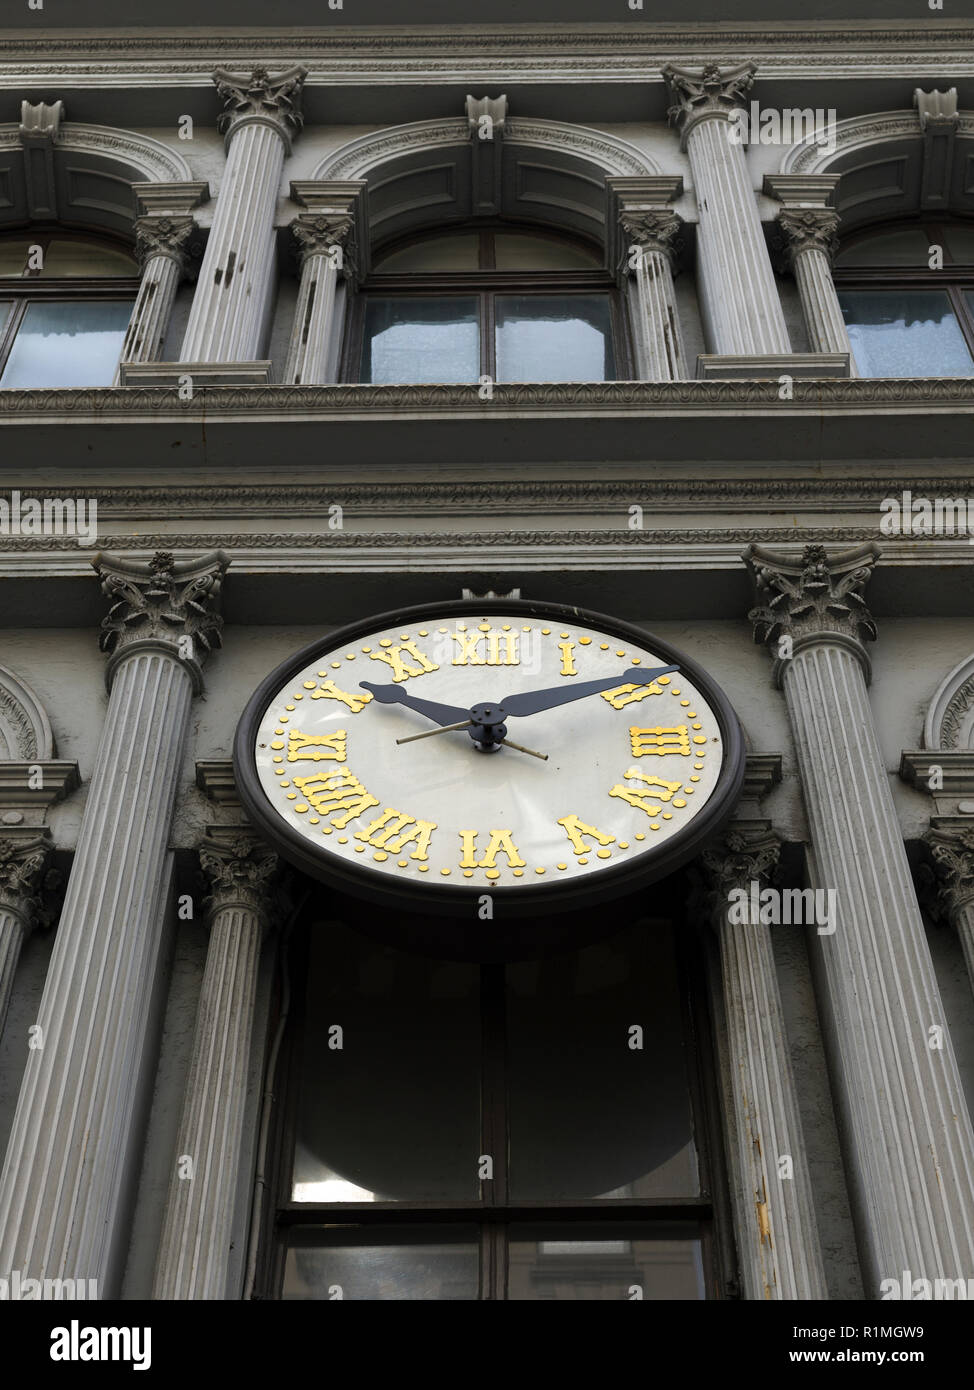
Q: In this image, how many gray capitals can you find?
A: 12